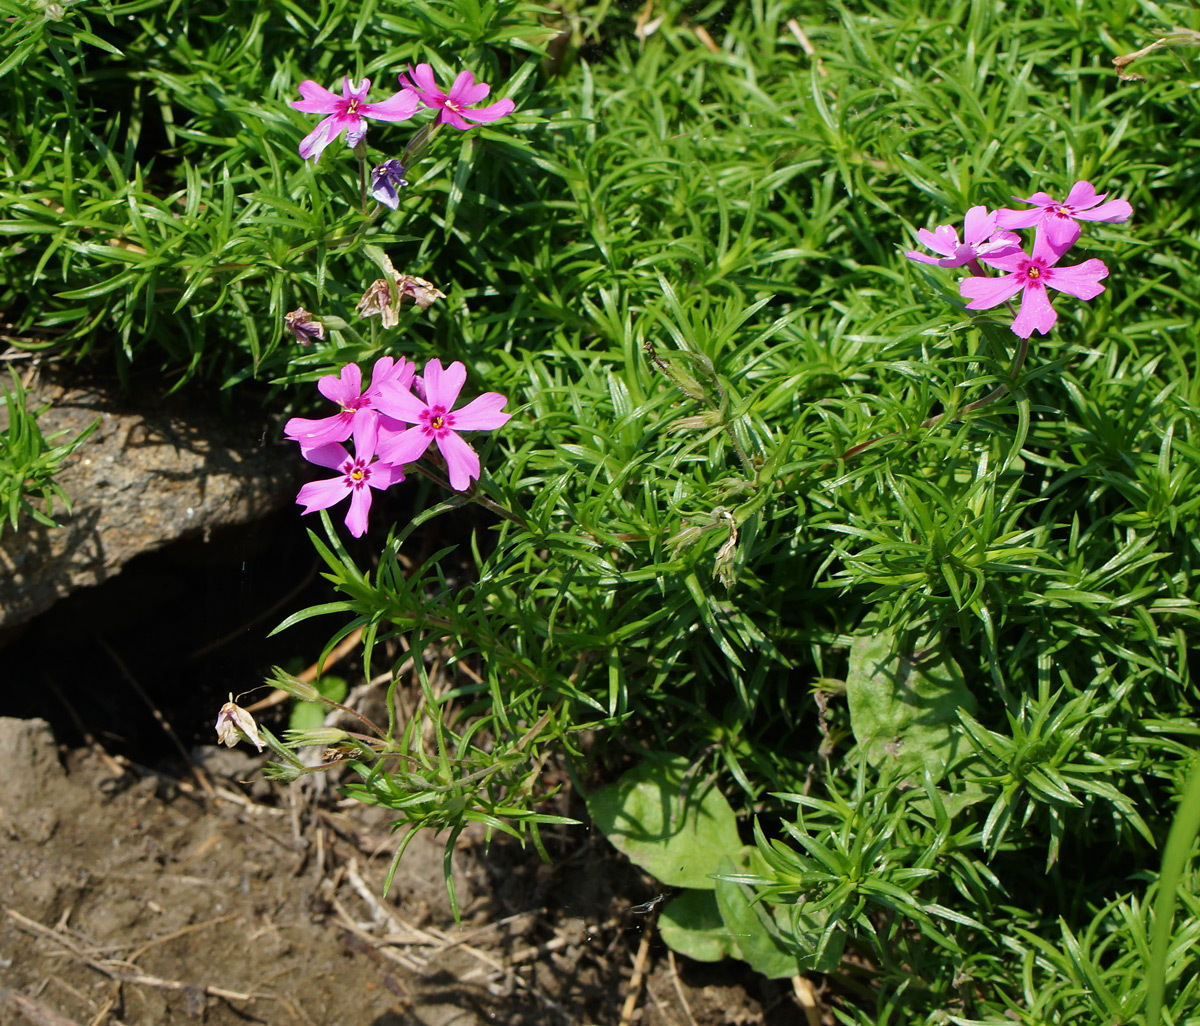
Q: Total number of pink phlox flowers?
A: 8